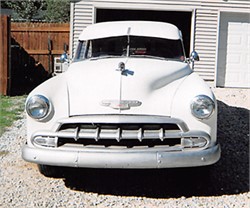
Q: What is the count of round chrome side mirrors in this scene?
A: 2